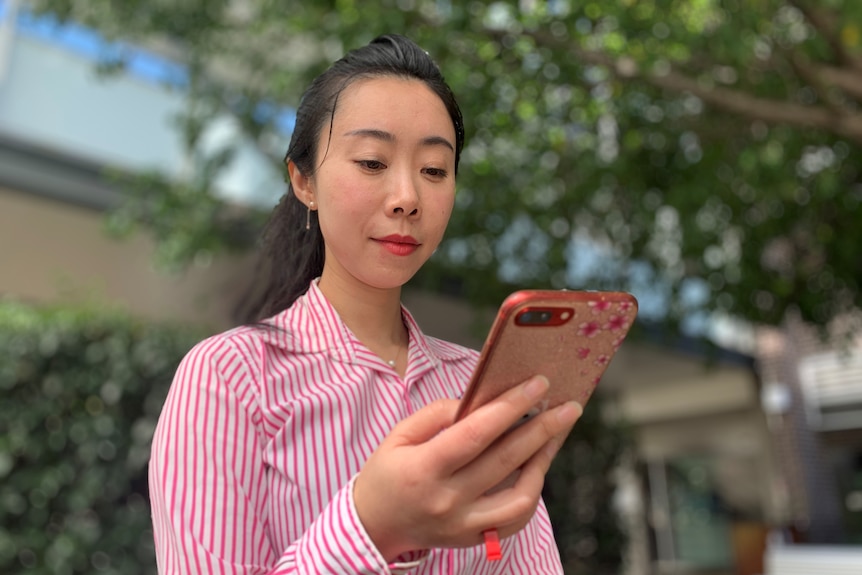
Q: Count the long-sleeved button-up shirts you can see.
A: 1